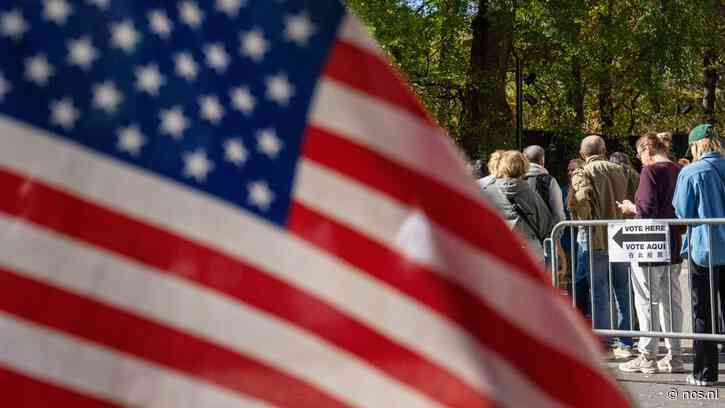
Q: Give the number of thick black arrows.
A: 1